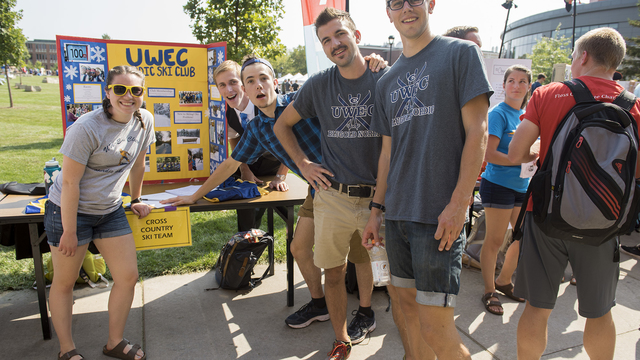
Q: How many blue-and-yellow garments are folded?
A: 2